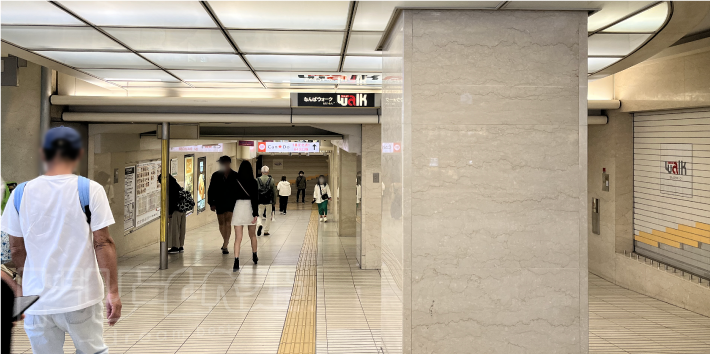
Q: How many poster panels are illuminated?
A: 2